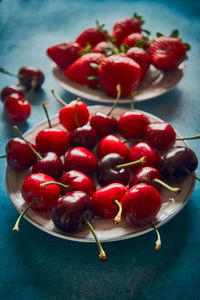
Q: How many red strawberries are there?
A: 9